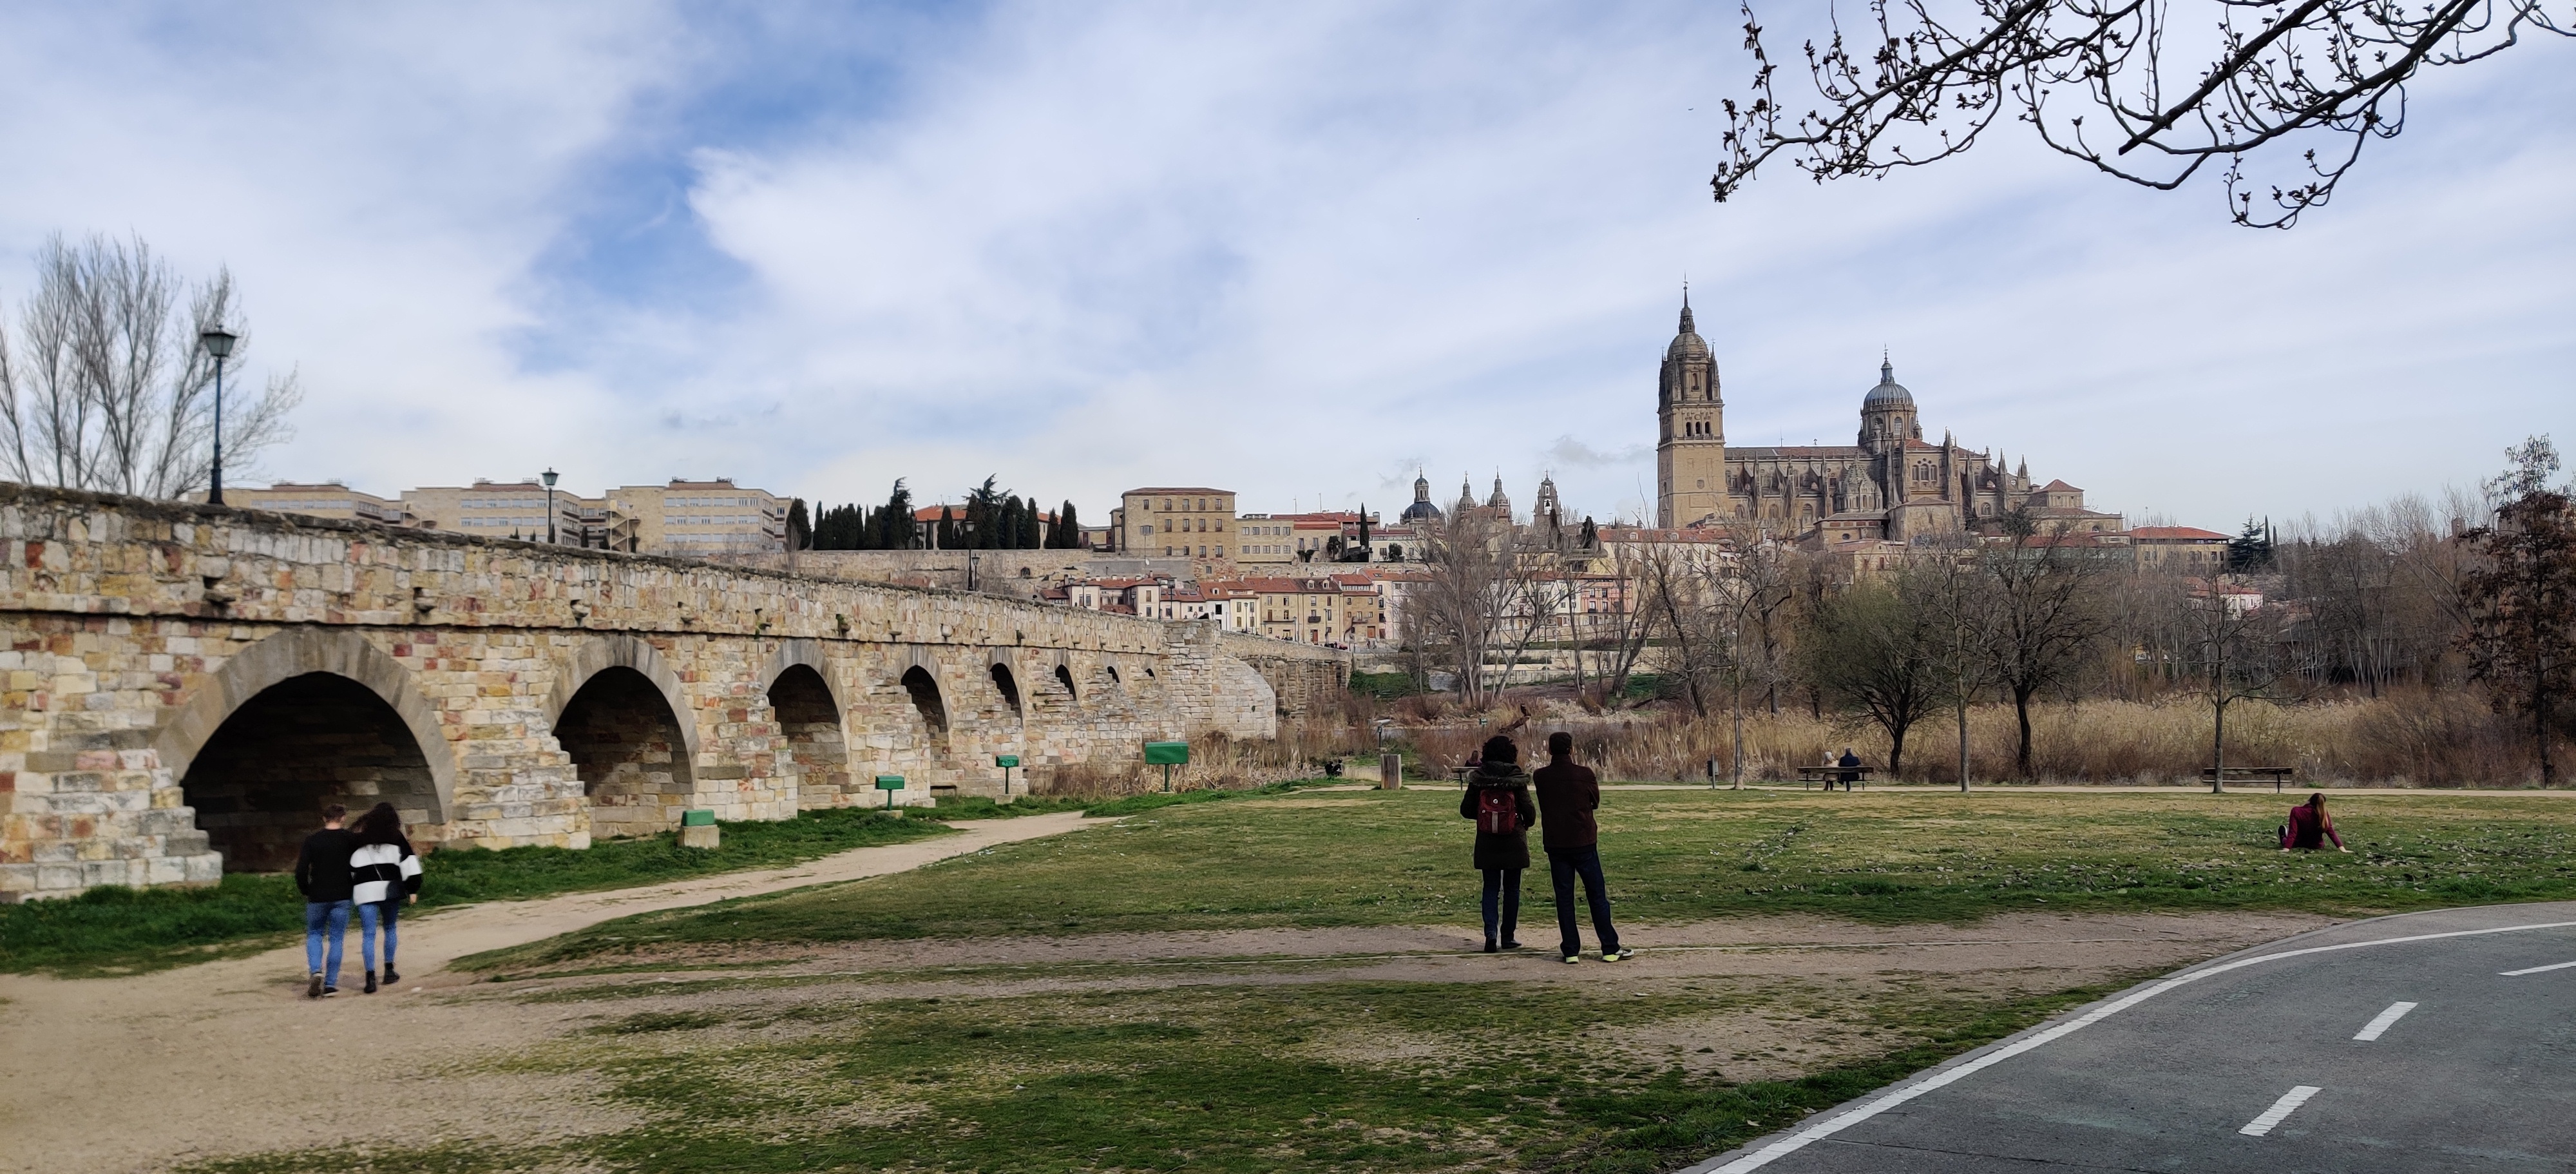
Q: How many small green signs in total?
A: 4